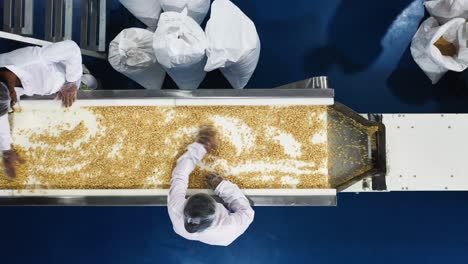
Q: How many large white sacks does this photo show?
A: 7